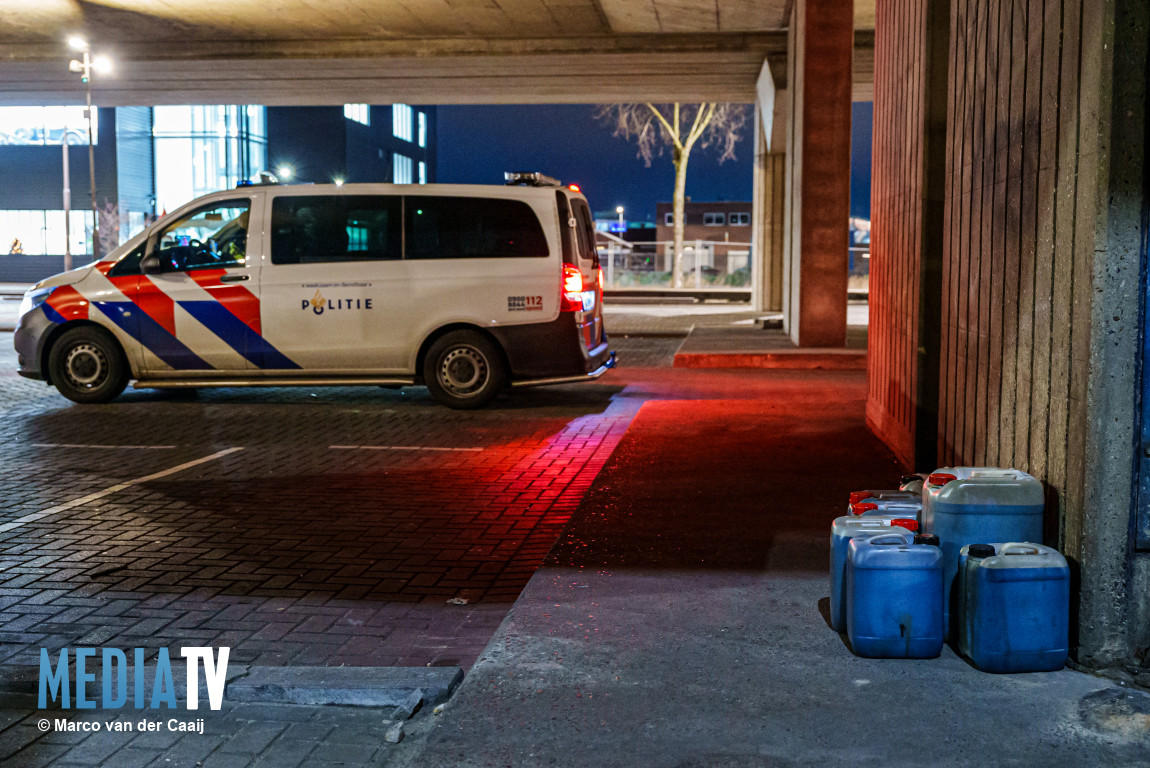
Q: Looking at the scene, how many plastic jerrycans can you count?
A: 7